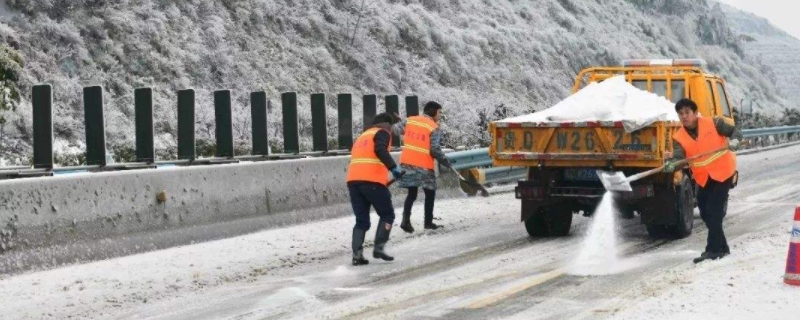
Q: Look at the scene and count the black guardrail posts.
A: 12